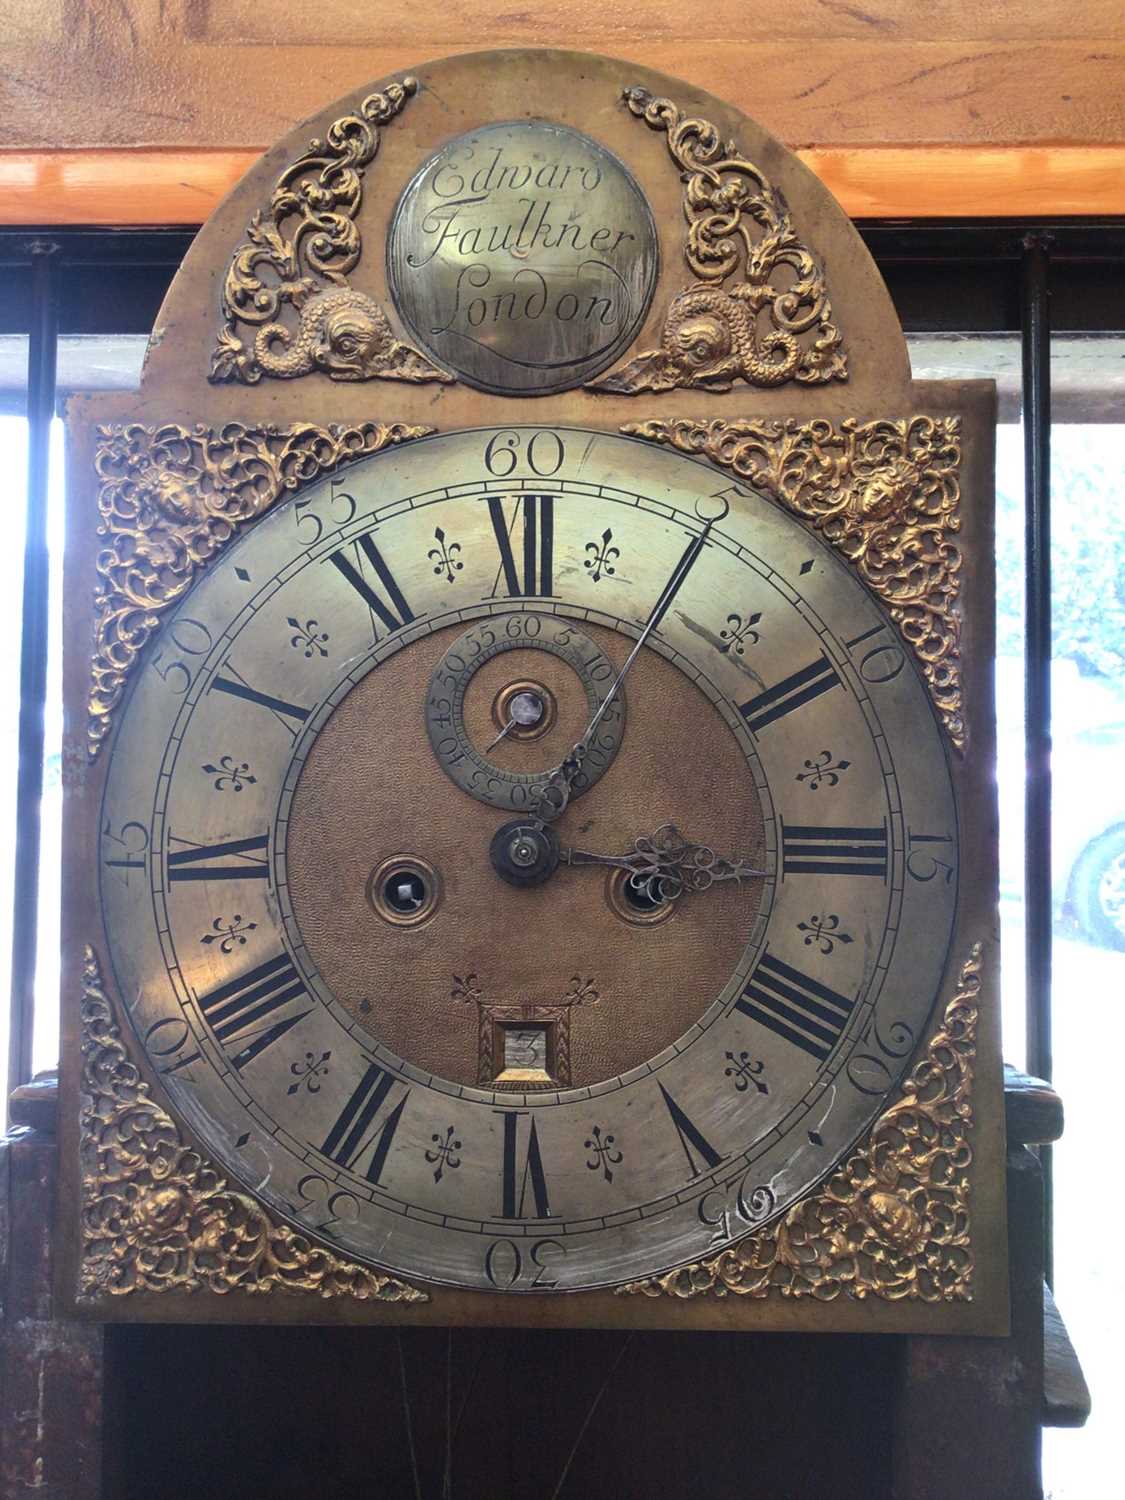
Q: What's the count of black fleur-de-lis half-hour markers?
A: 12